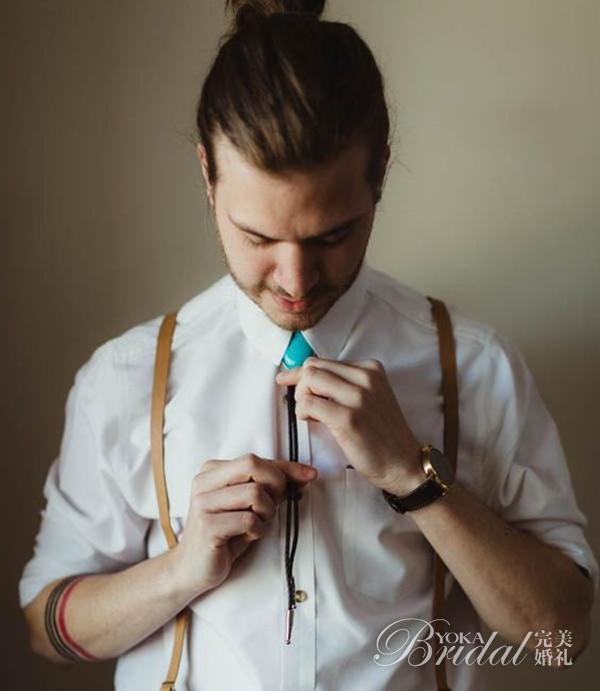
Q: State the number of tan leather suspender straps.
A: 2